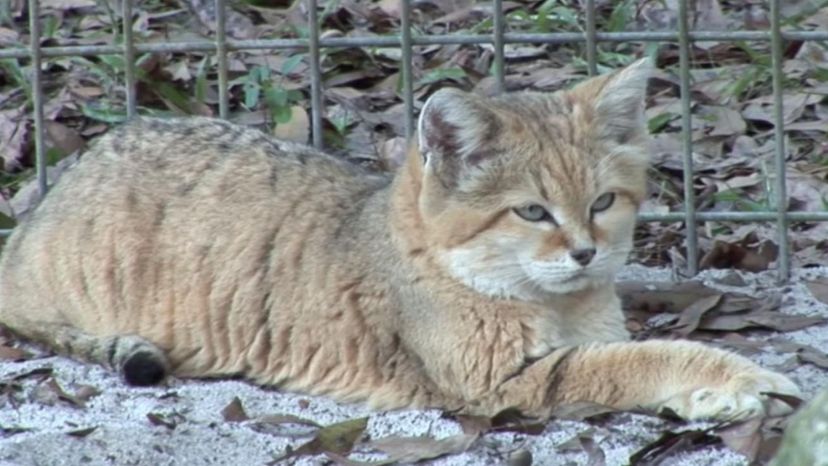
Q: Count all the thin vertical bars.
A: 9